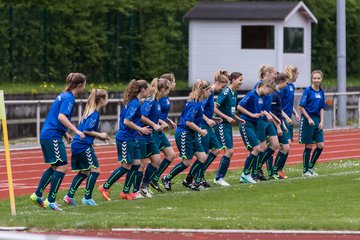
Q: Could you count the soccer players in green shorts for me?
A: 13